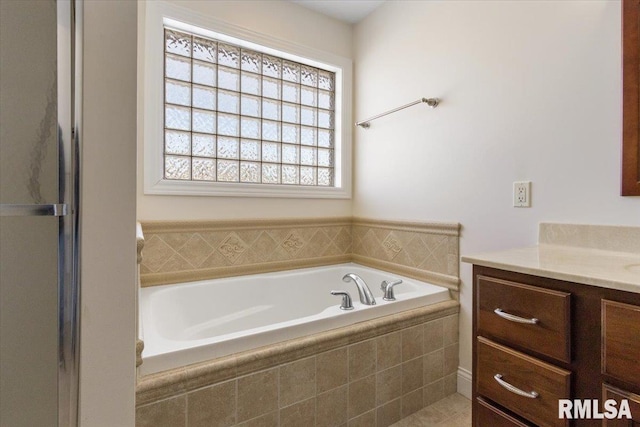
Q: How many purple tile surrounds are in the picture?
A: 0